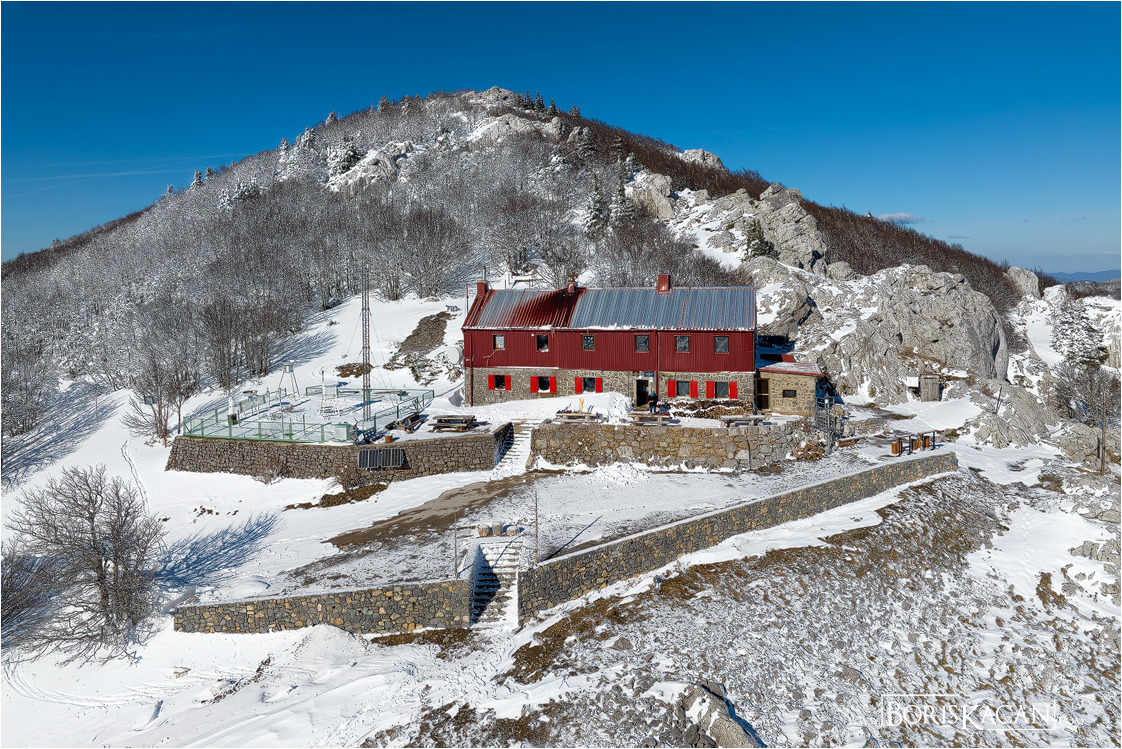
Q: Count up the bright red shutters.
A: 10